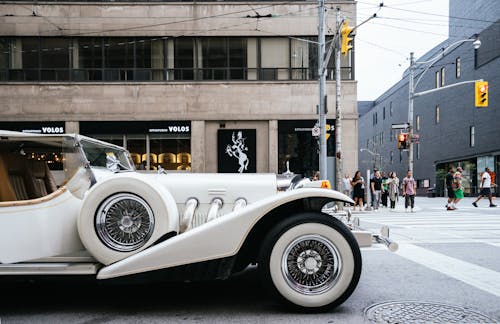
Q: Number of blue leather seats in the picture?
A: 0